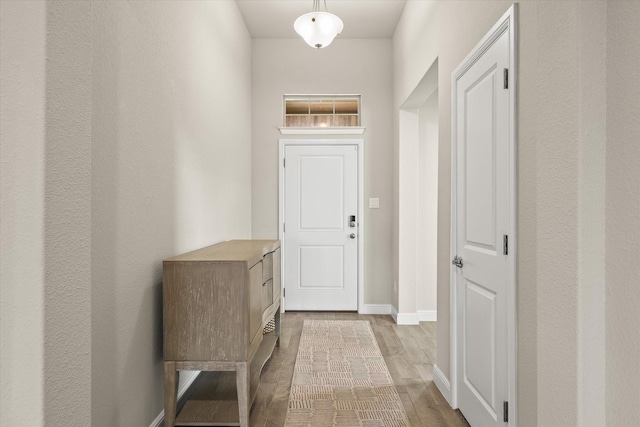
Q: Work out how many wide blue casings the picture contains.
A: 0